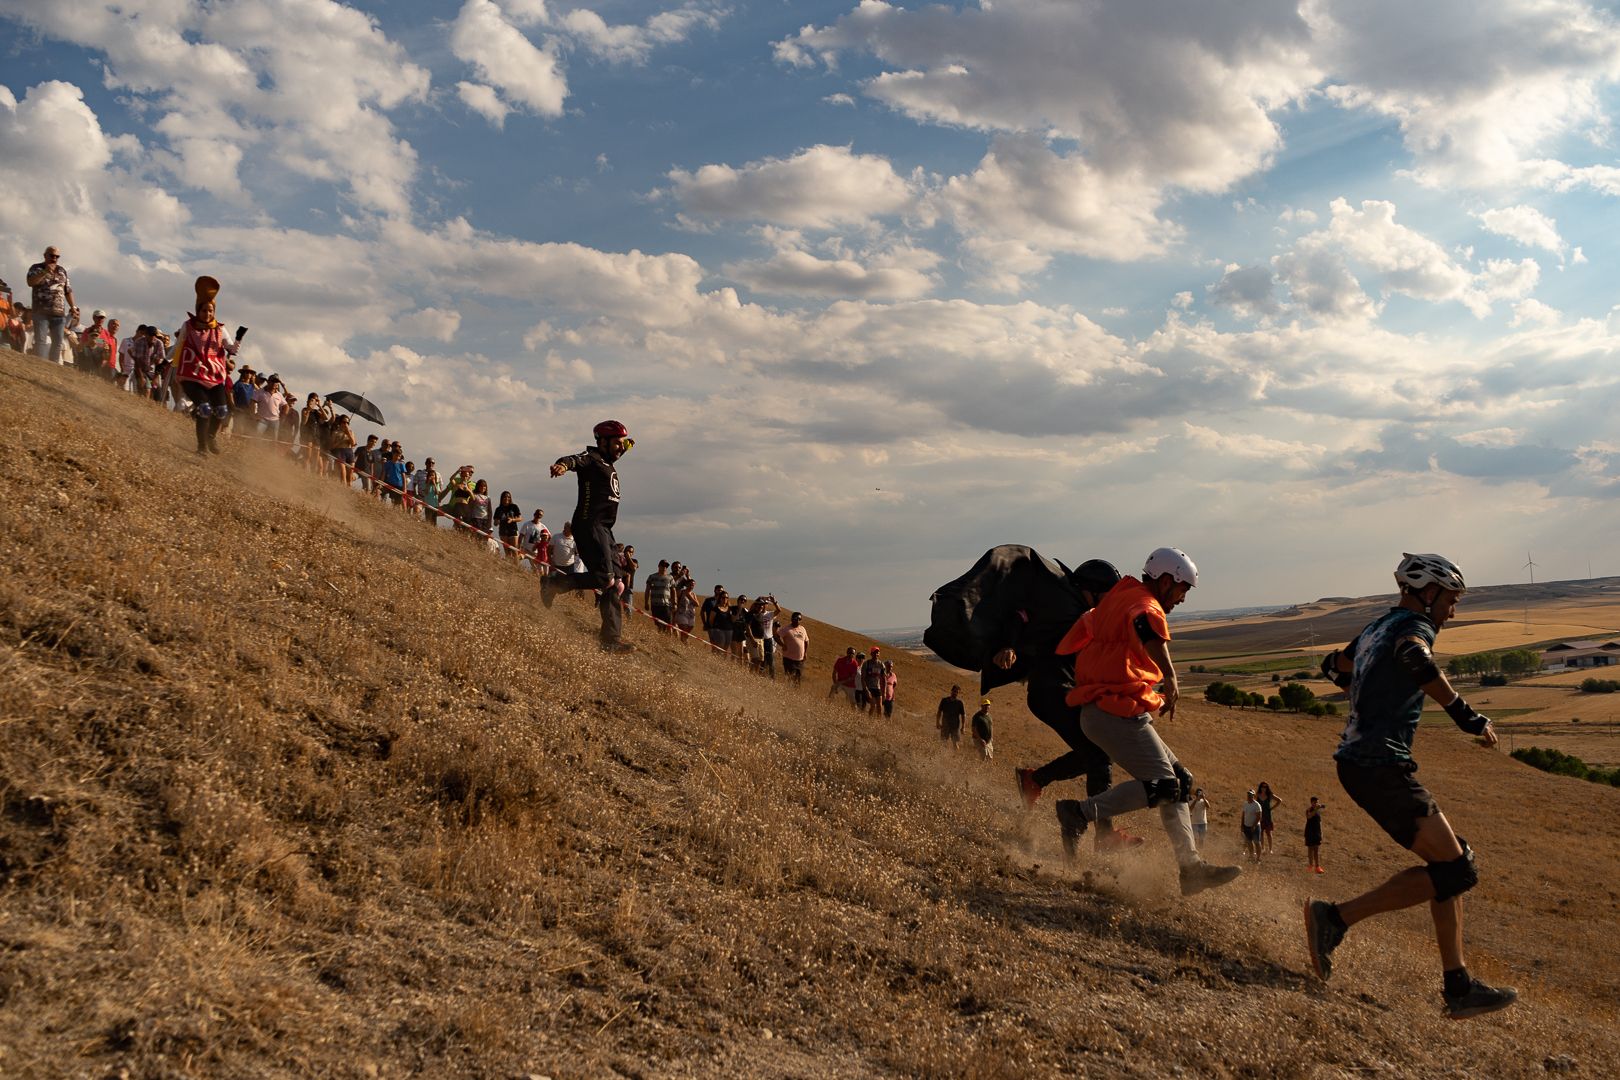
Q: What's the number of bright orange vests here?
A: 1